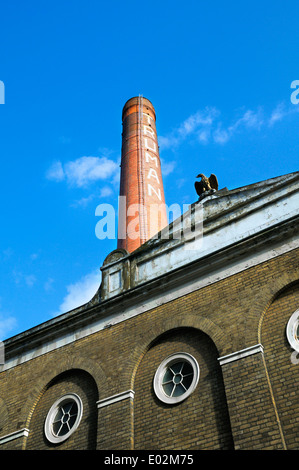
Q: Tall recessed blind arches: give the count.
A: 3